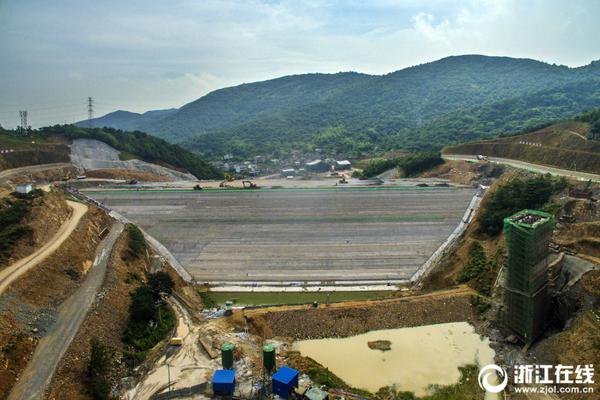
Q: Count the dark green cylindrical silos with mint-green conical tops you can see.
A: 2